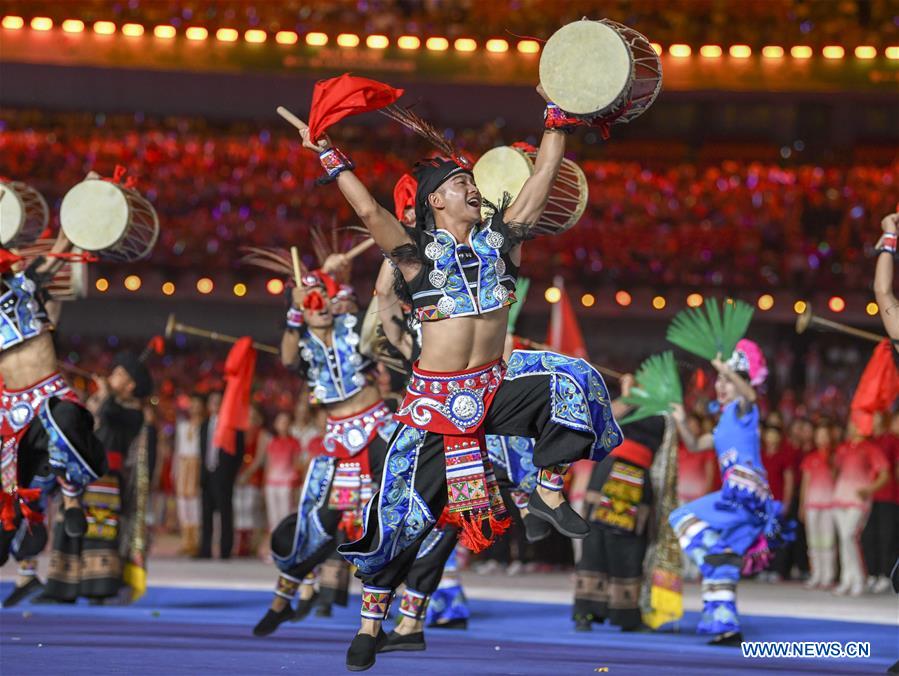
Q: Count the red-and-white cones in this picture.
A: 0